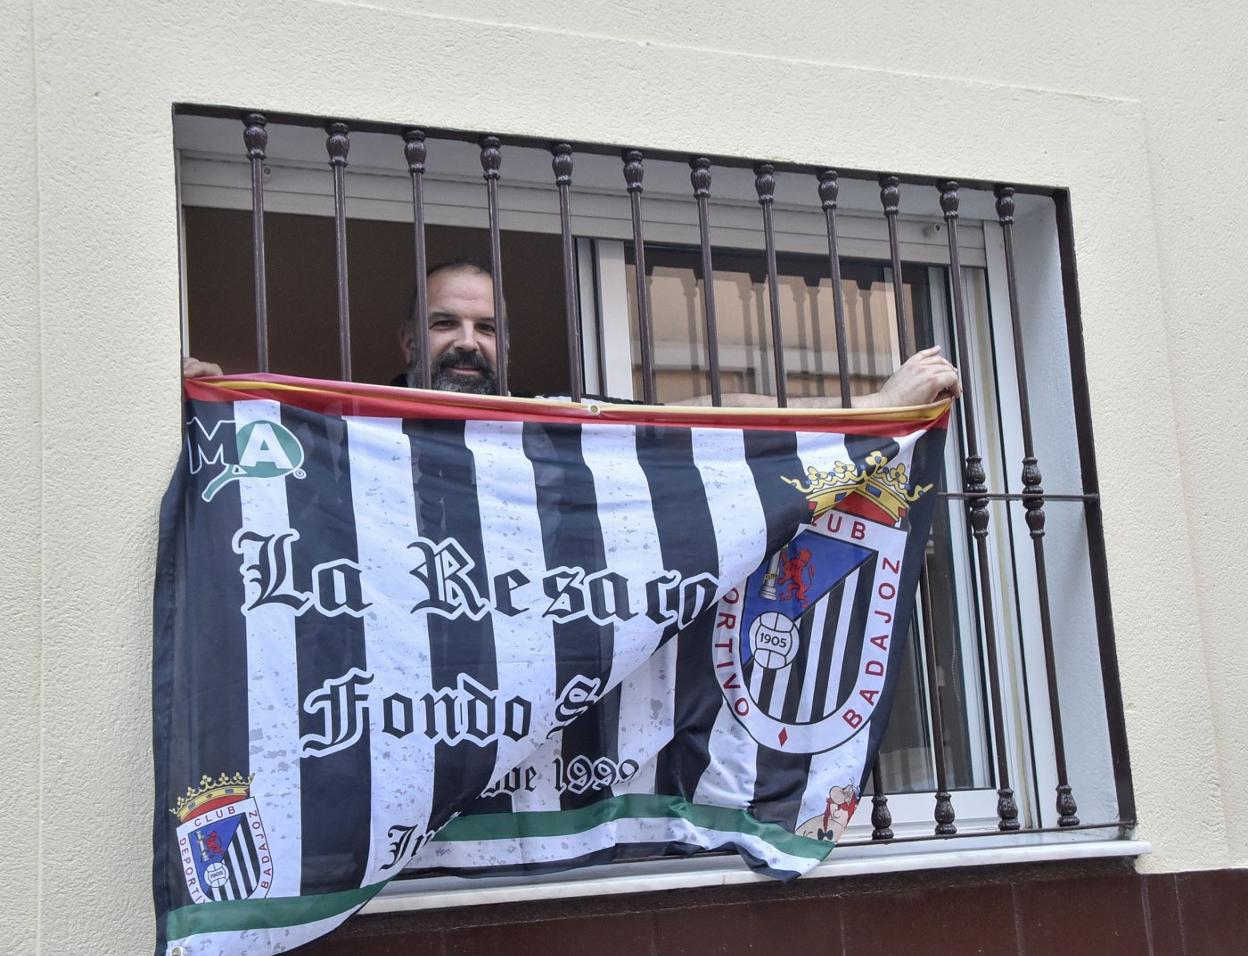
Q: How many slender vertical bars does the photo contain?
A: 12